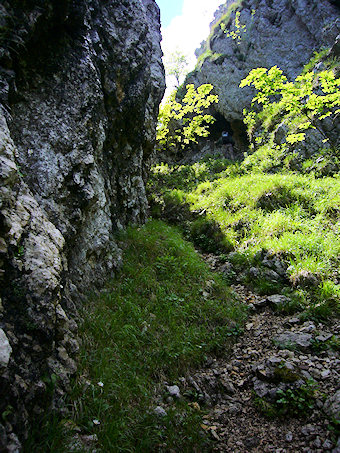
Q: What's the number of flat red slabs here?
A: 0